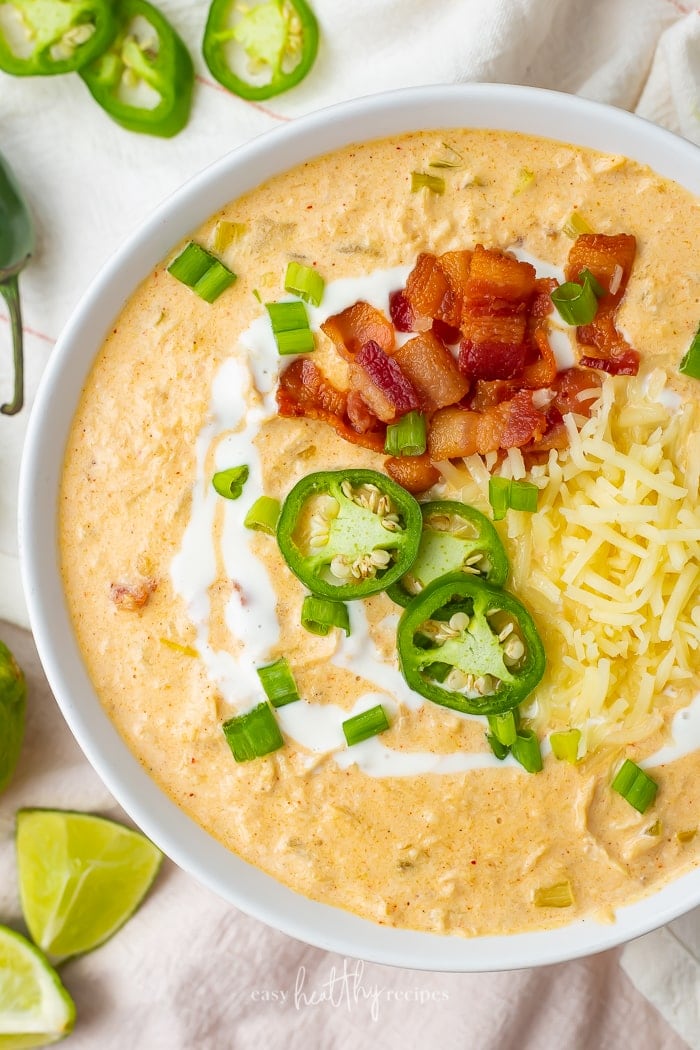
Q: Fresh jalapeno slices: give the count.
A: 6